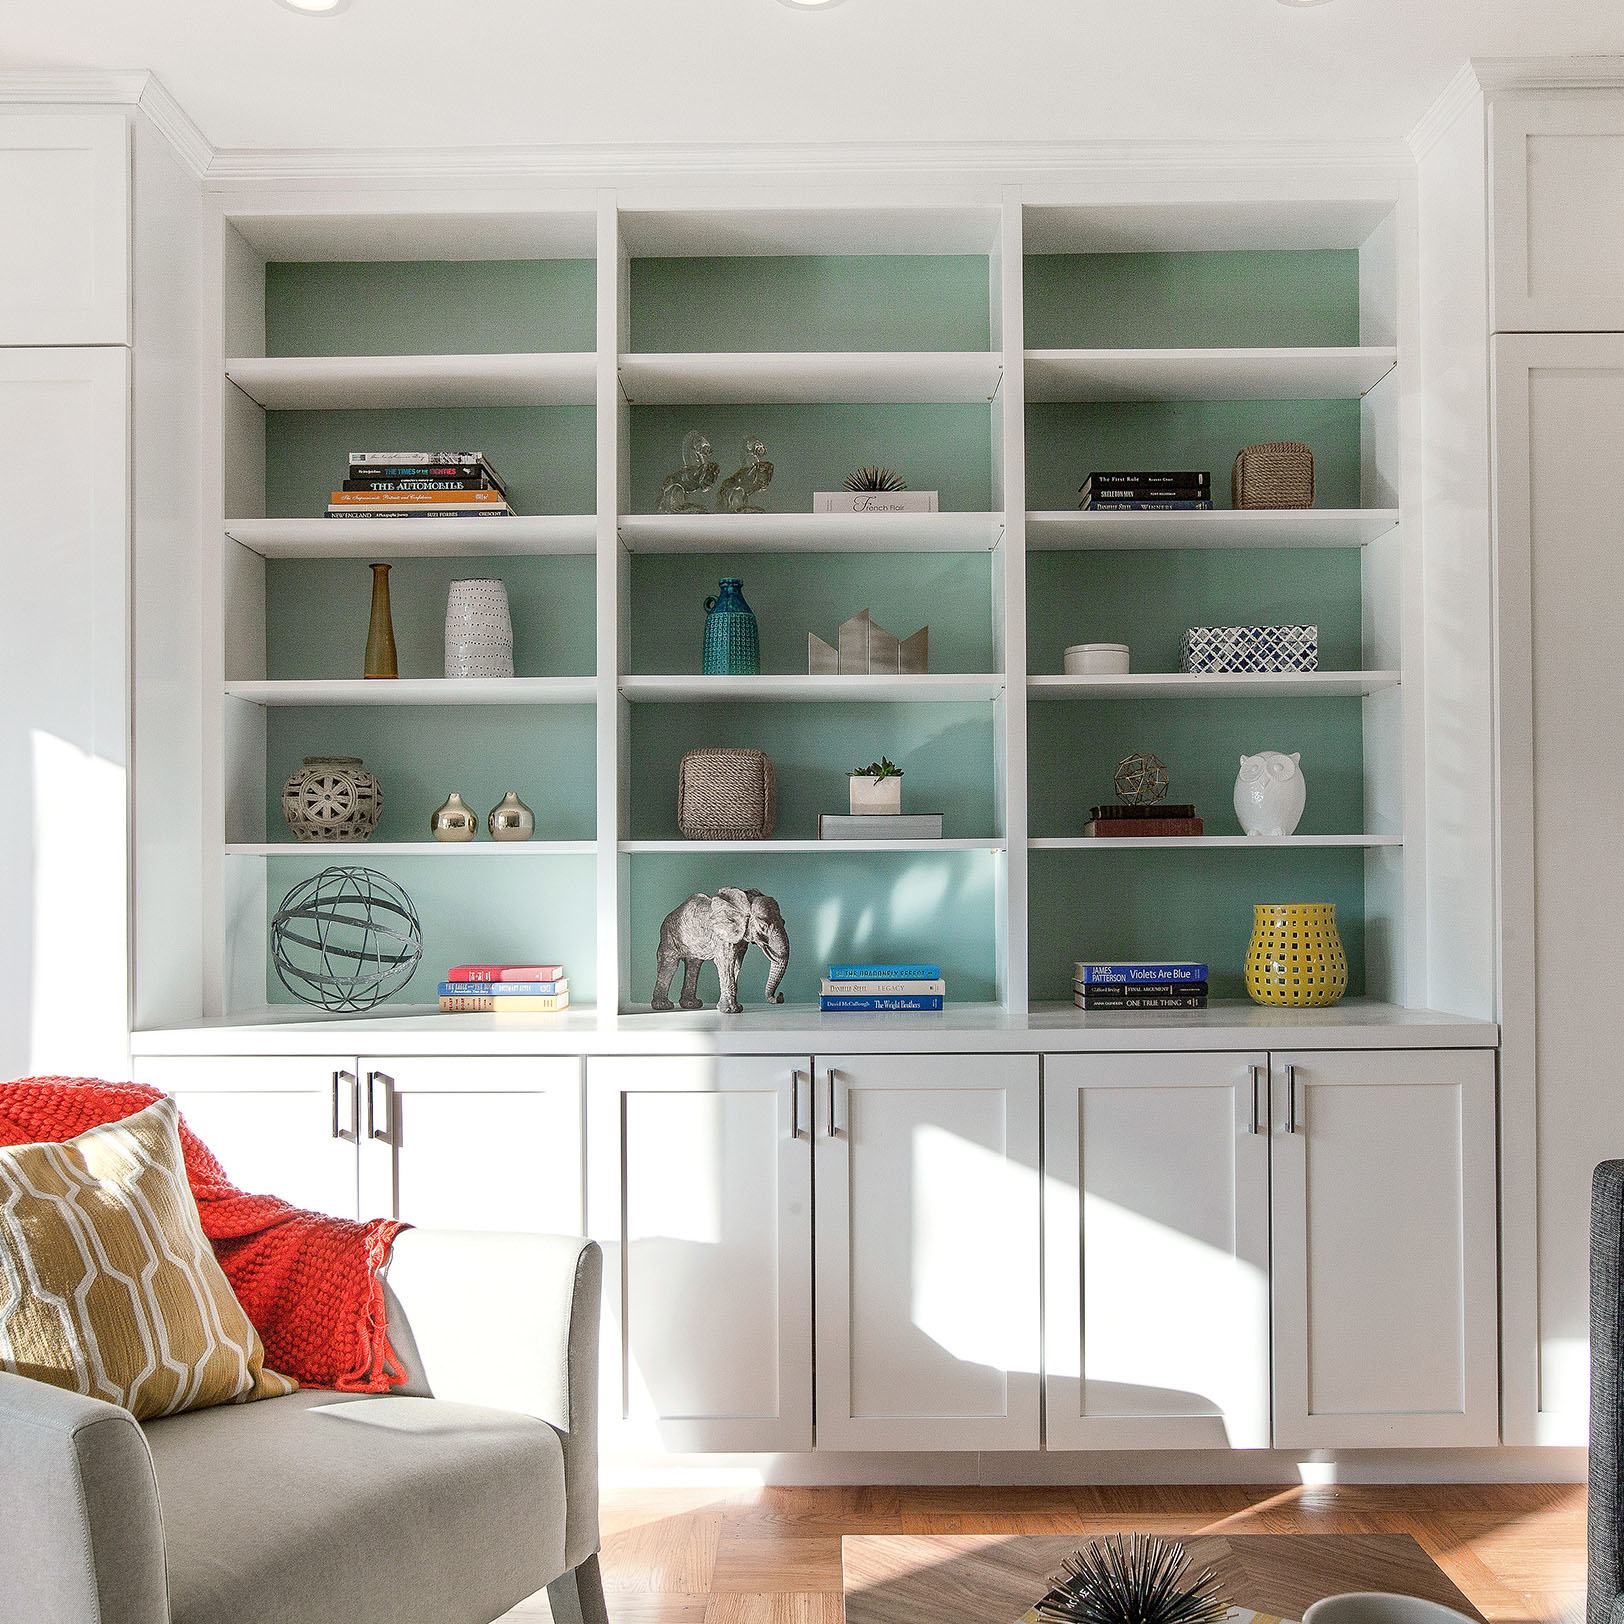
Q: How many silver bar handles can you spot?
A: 6